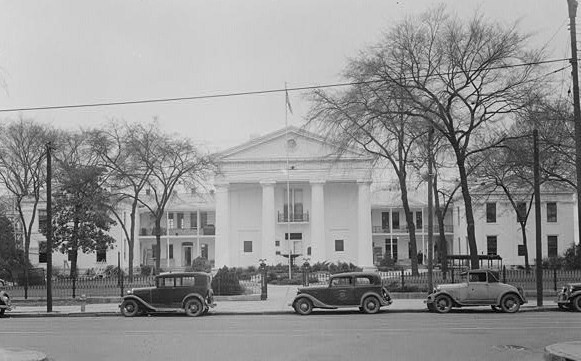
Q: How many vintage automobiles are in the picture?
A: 5